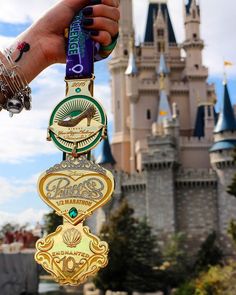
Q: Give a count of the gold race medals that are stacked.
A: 3